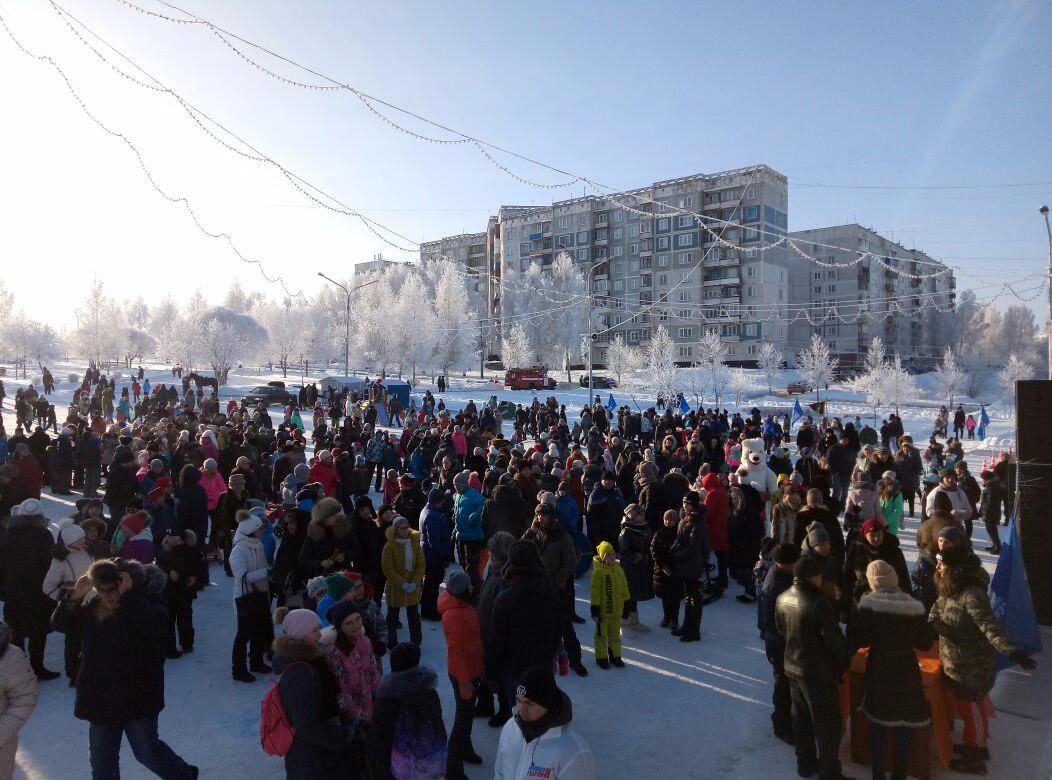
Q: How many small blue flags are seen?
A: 4